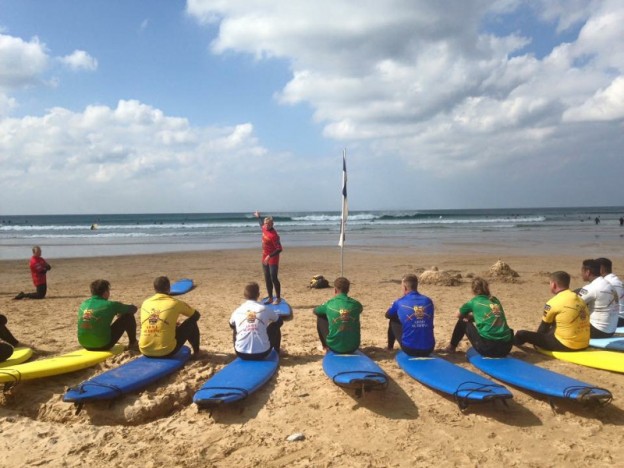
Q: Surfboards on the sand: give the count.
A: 12